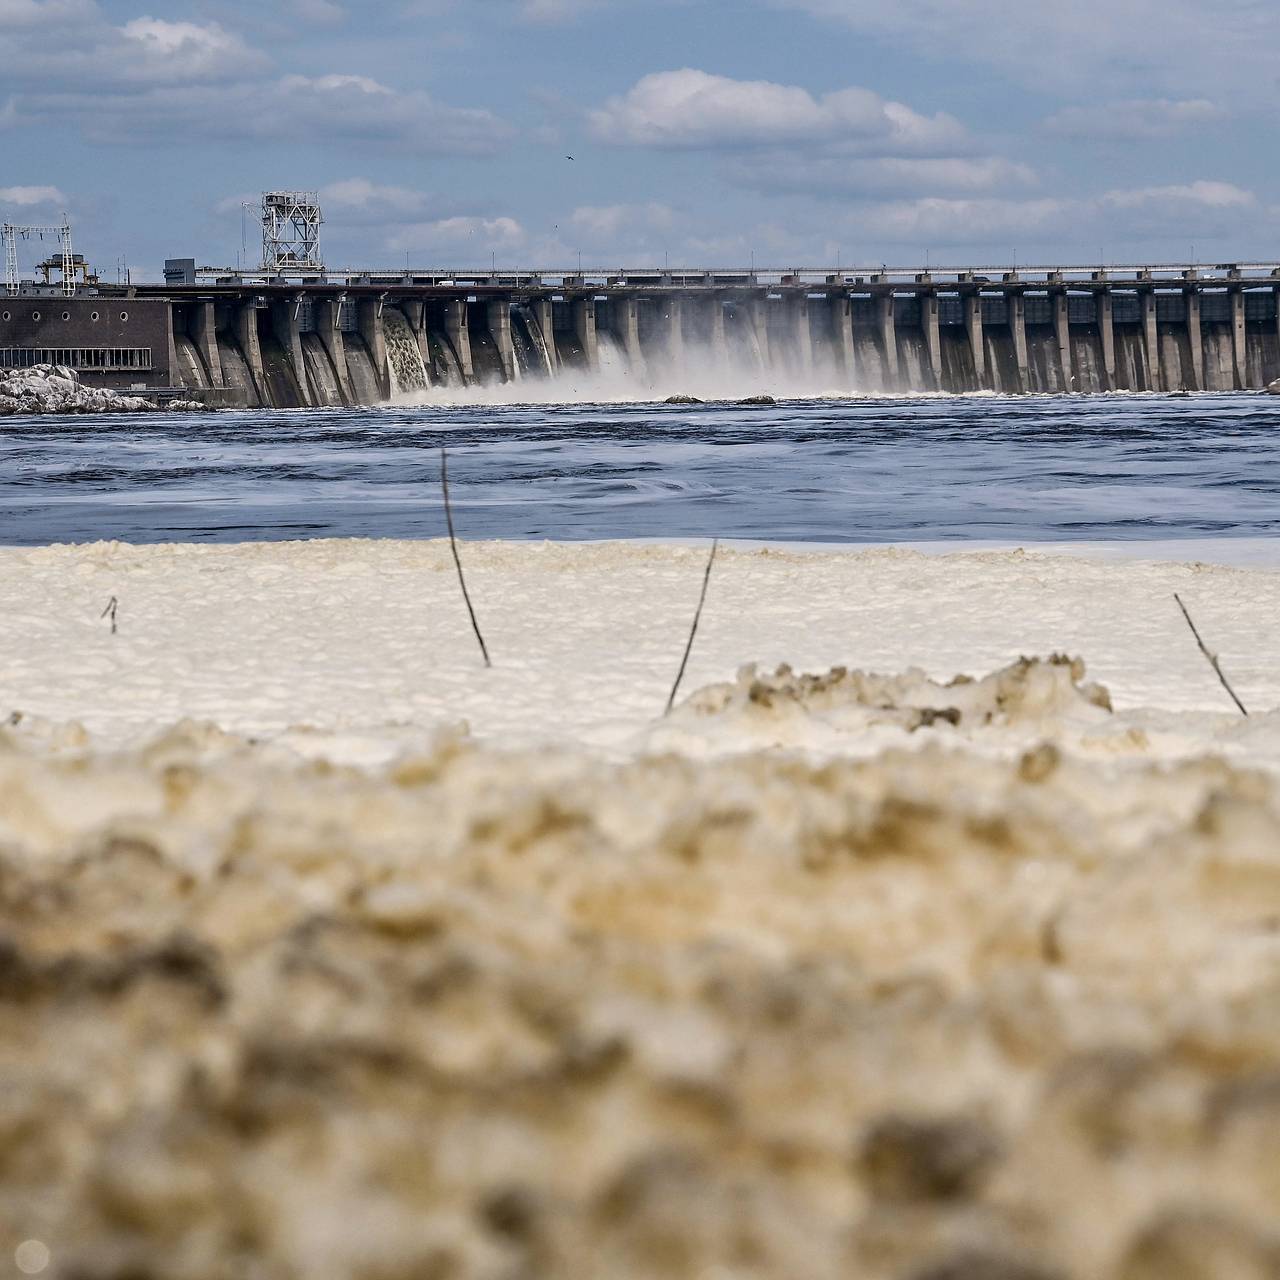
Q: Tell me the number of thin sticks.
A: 4